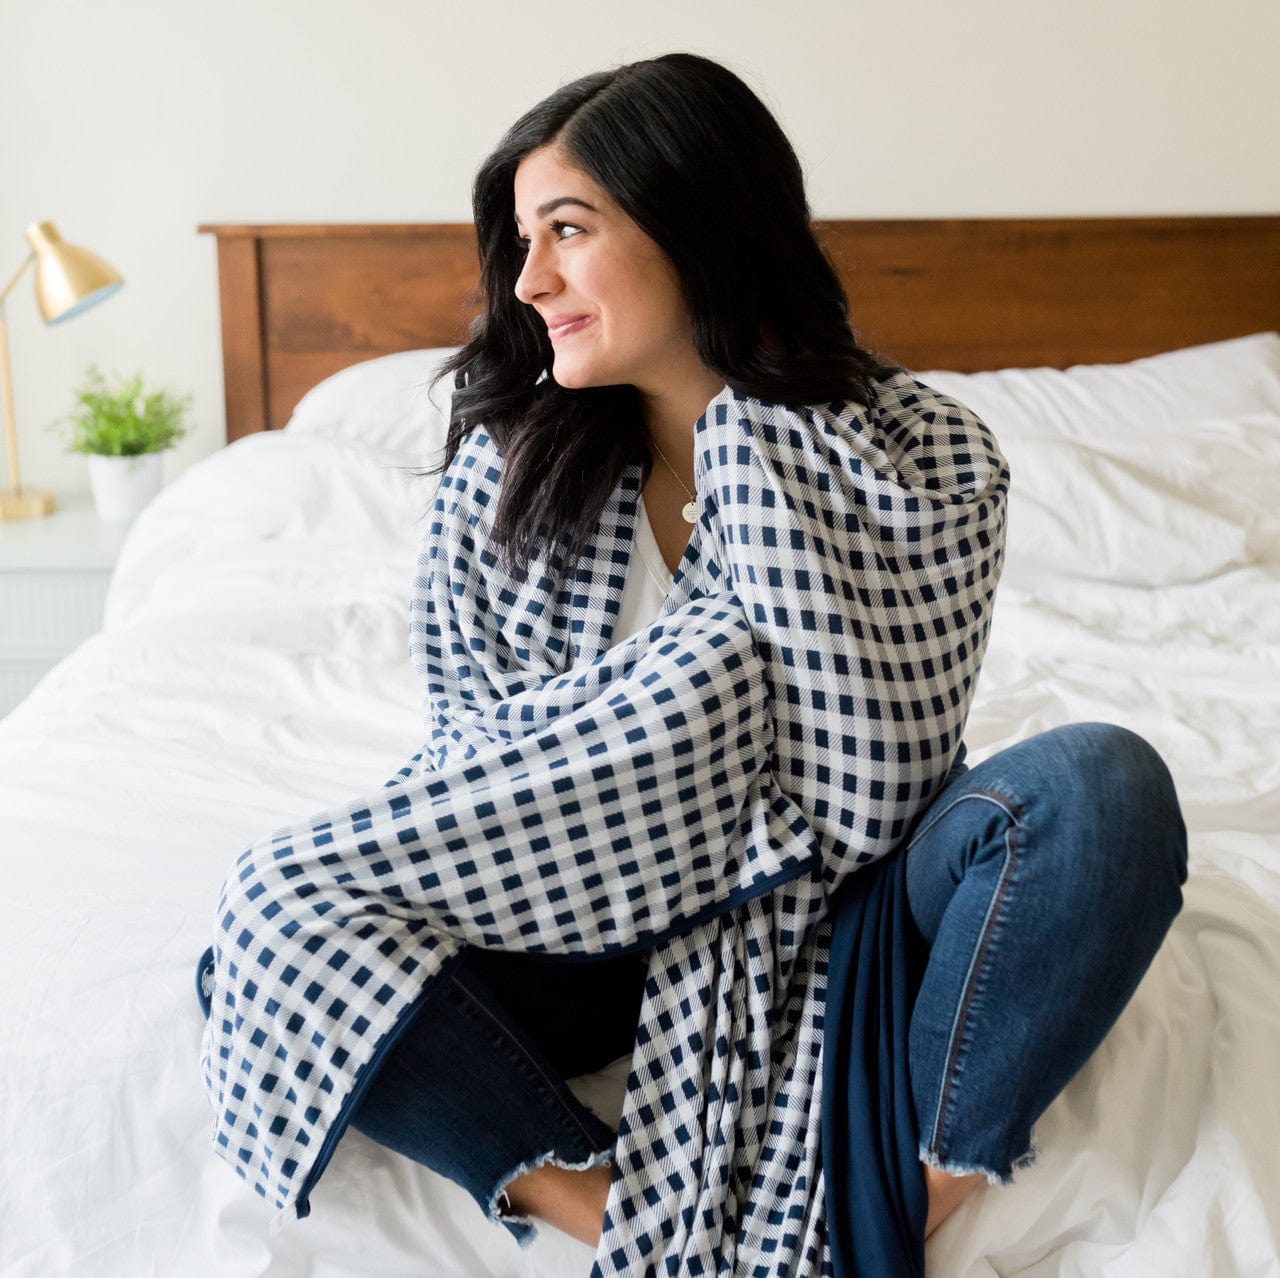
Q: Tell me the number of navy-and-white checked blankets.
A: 1